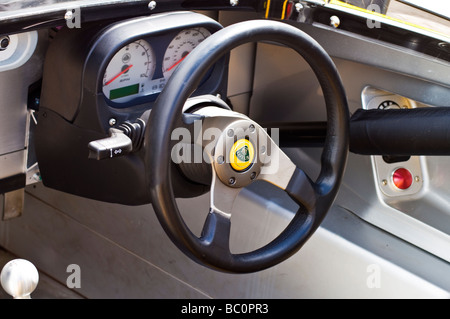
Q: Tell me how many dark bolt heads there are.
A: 6